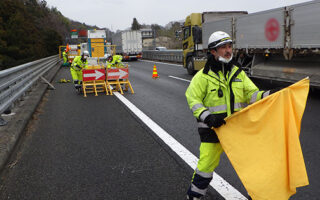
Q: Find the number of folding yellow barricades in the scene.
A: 2